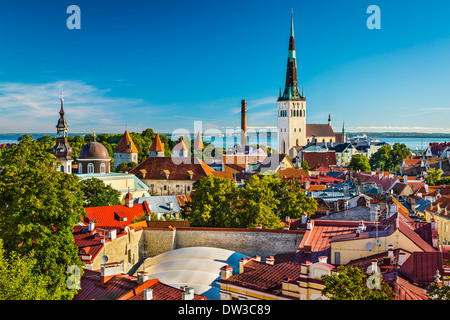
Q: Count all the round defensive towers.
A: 4